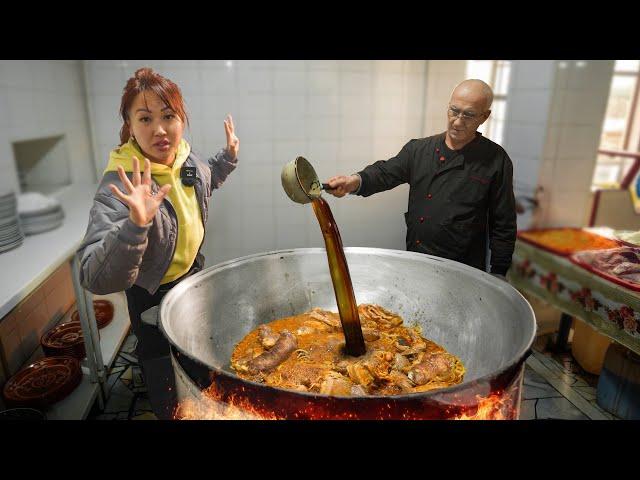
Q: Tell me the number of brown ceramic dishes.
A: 3